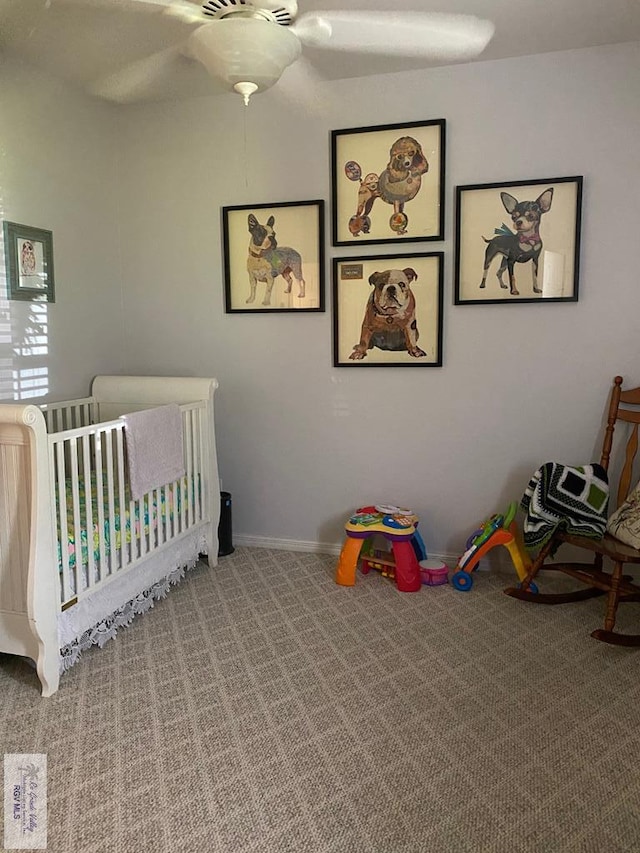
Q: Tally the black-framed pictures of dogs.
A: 4